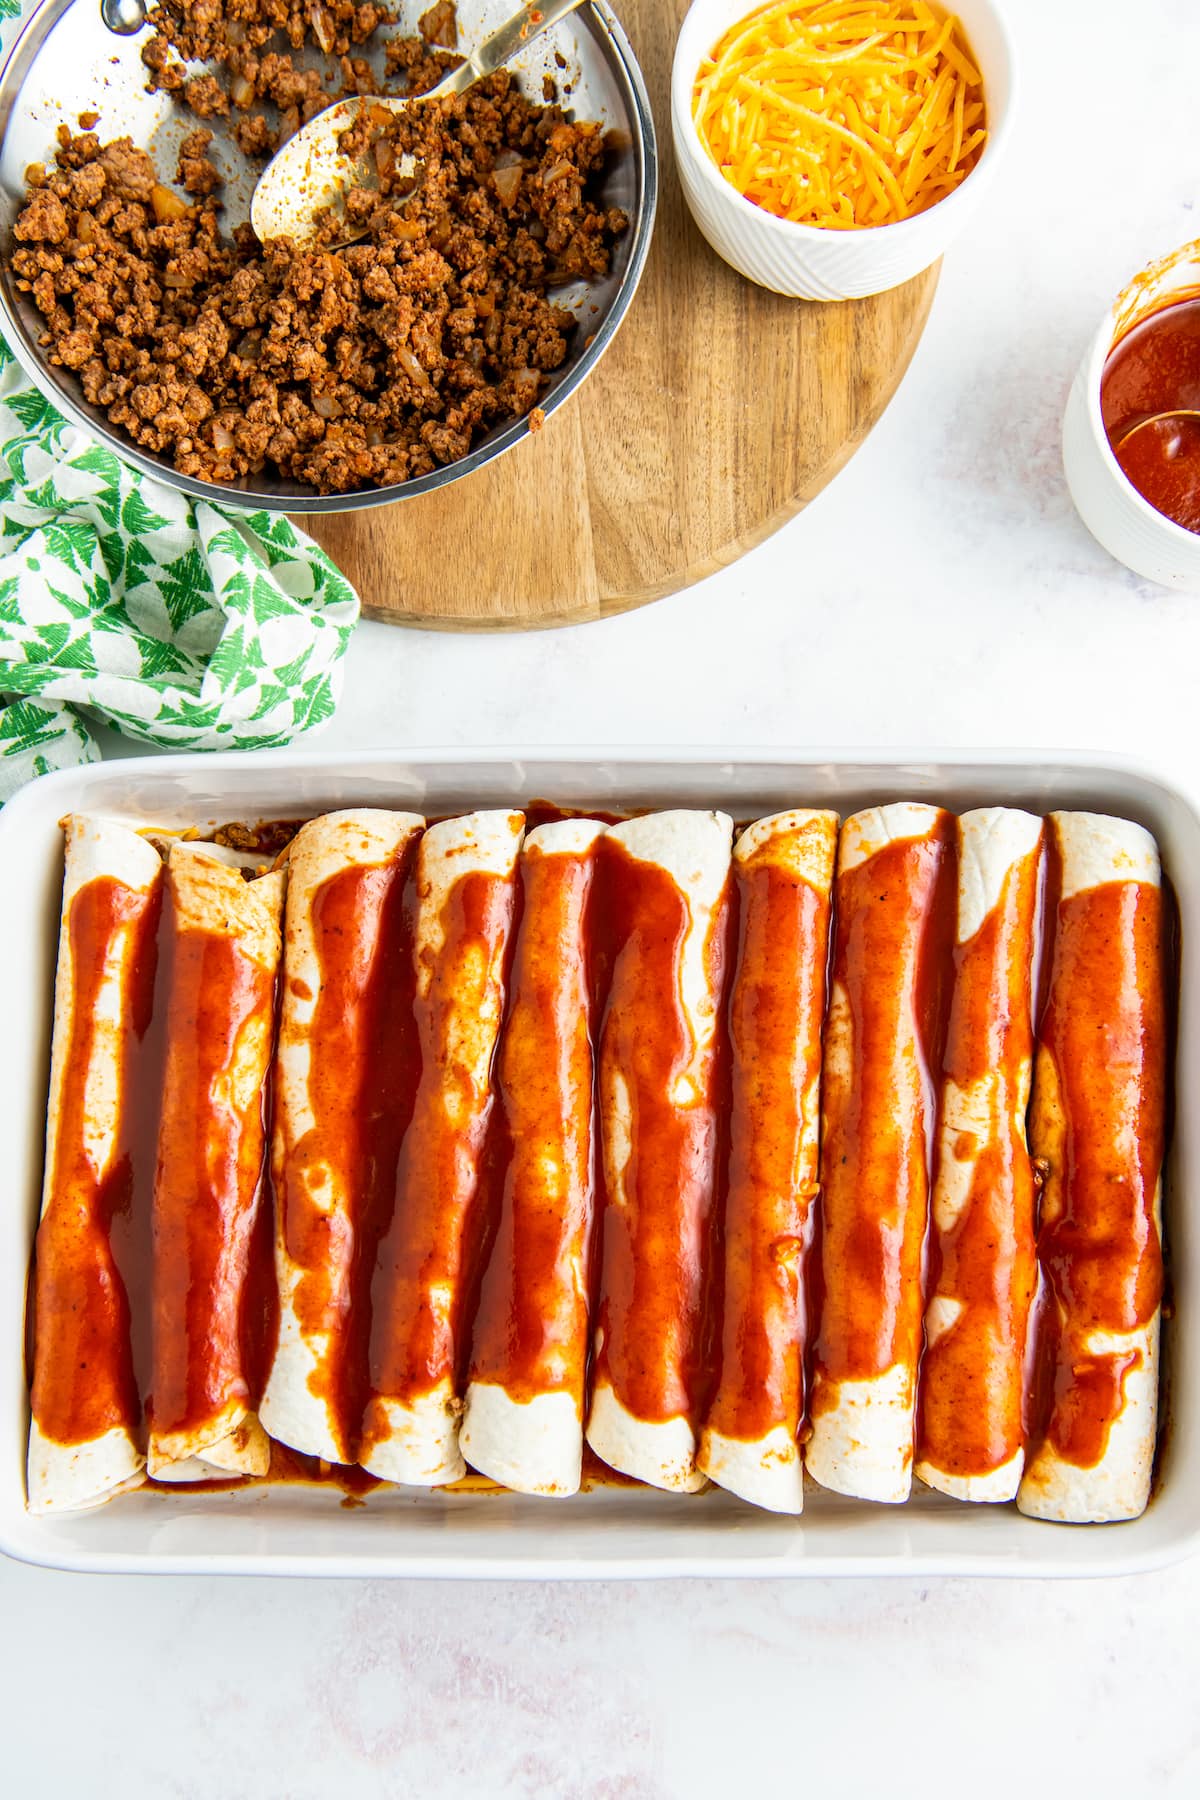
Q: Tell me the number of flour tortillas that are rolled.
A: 10